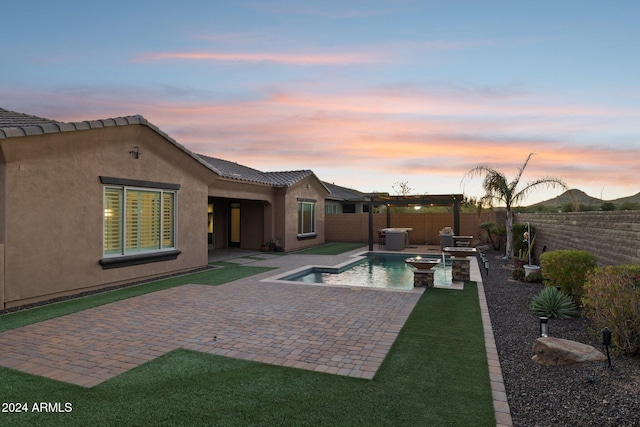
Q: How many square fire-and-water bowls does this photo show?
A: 3